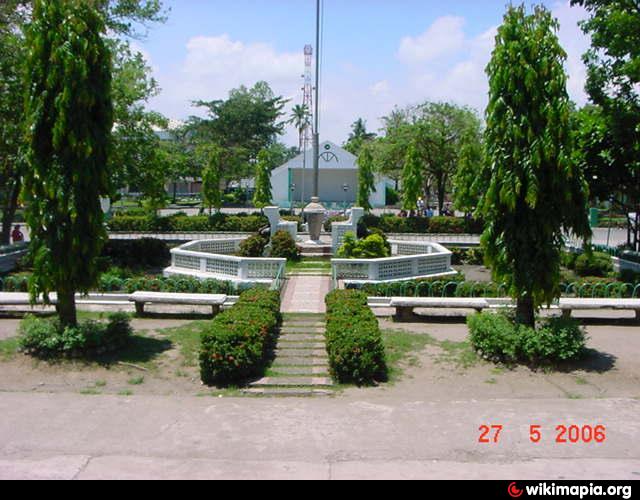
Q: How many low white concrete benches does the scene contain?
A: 4